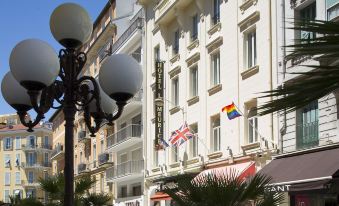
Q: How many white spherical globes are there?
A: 5